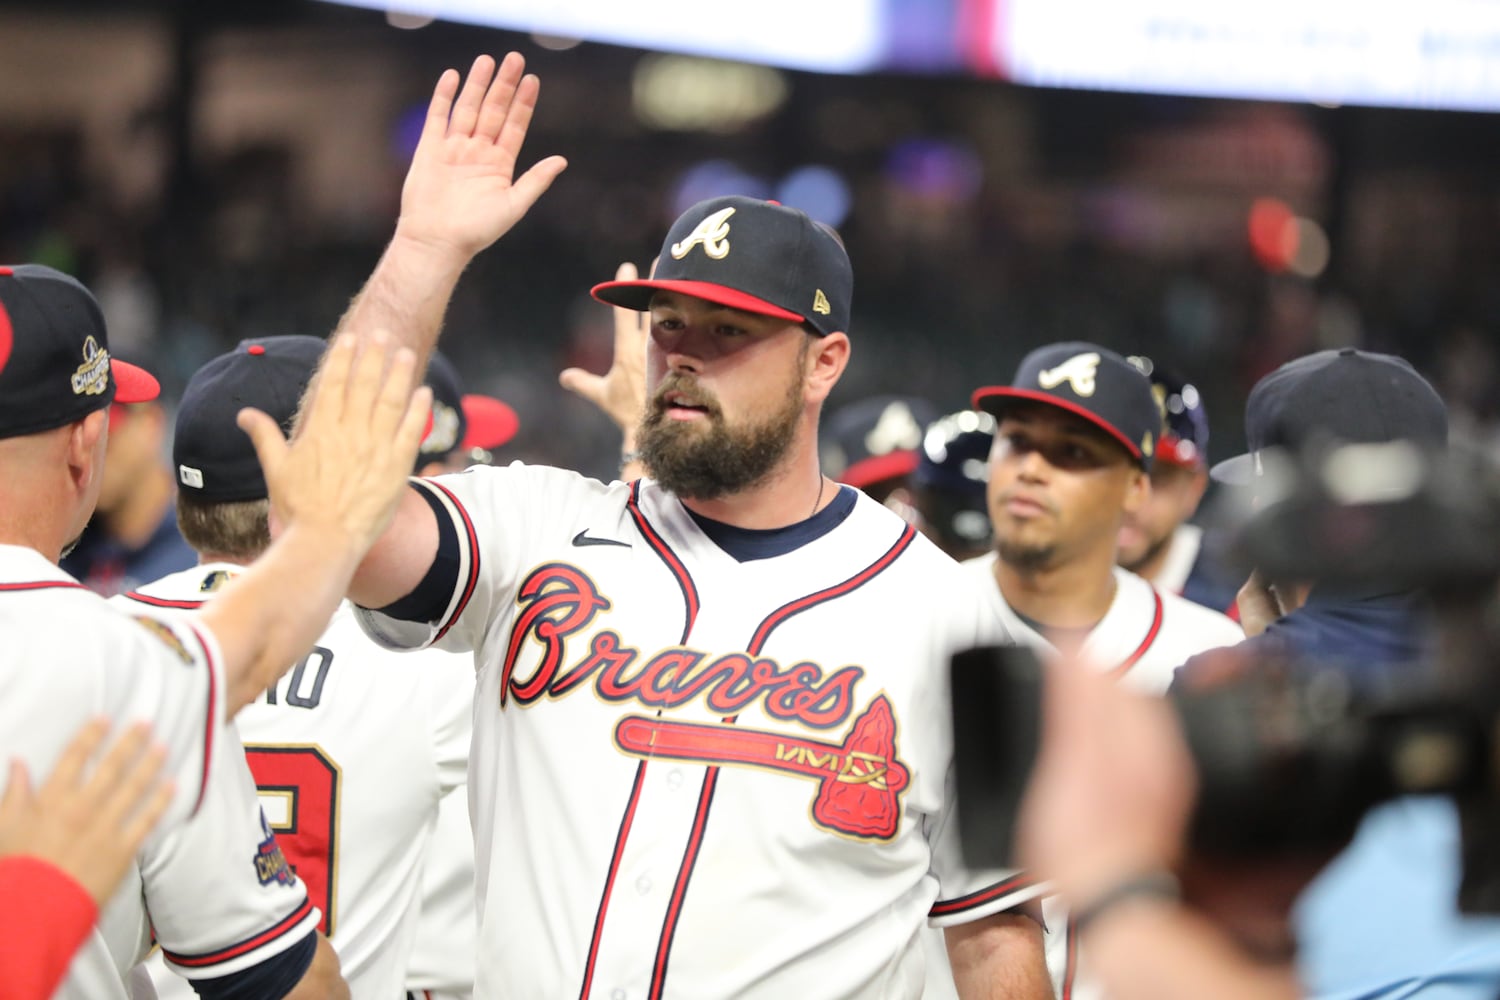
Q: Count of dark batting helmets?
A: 2